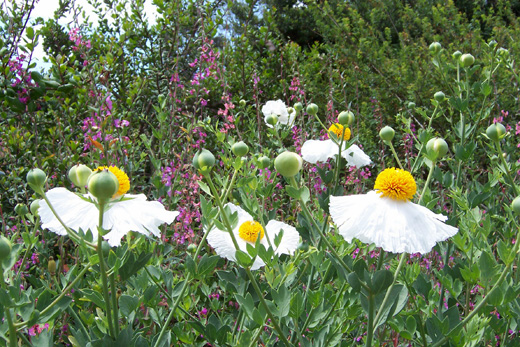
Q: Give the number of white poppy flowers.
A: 5